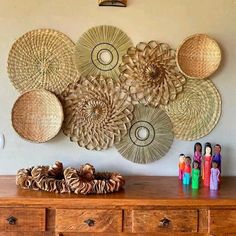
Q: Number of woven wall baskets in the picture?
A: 8